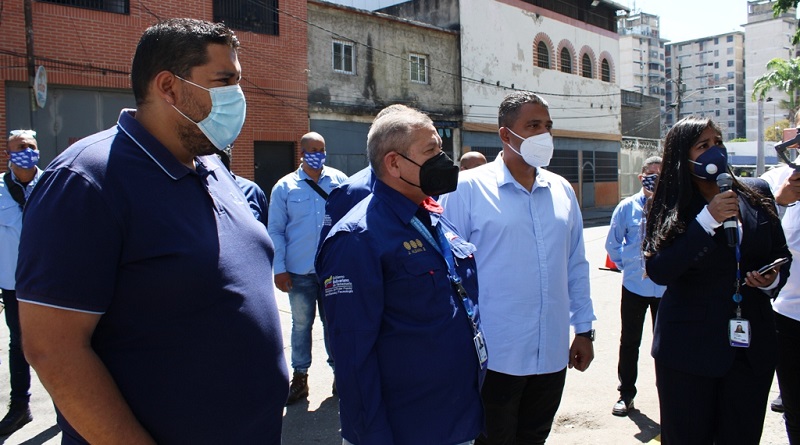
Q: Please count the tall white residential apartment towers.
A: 3